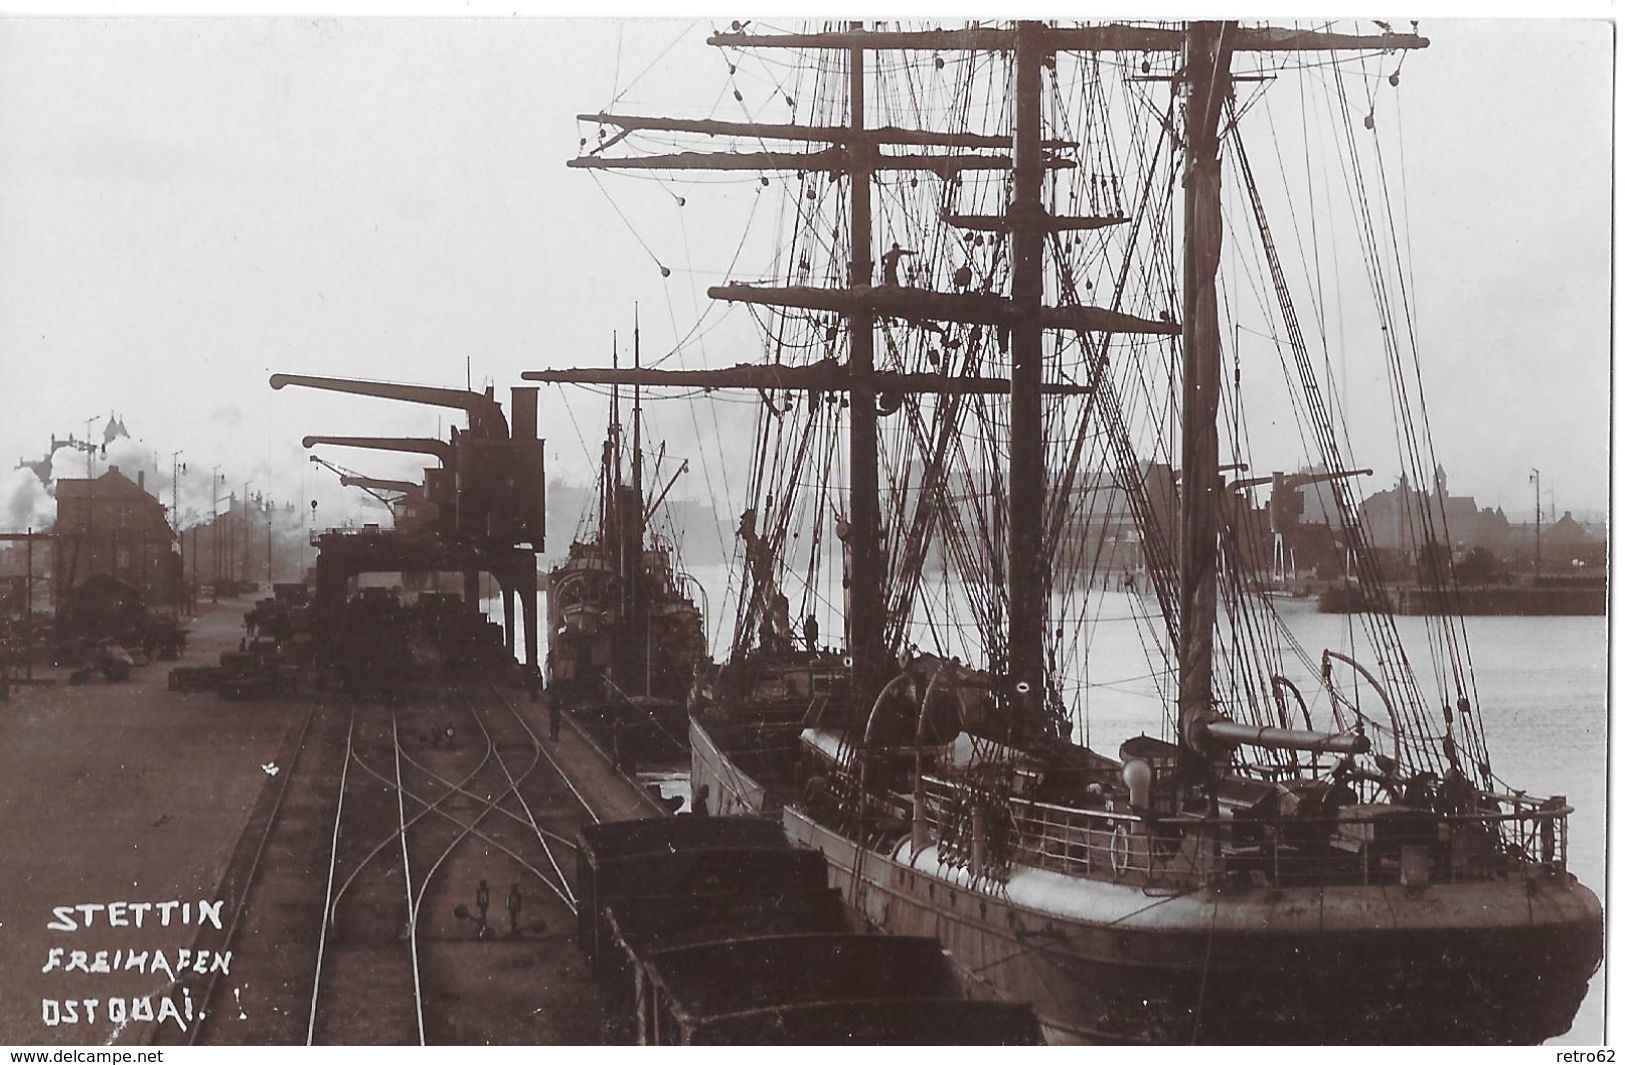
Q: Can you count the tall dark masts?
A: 3